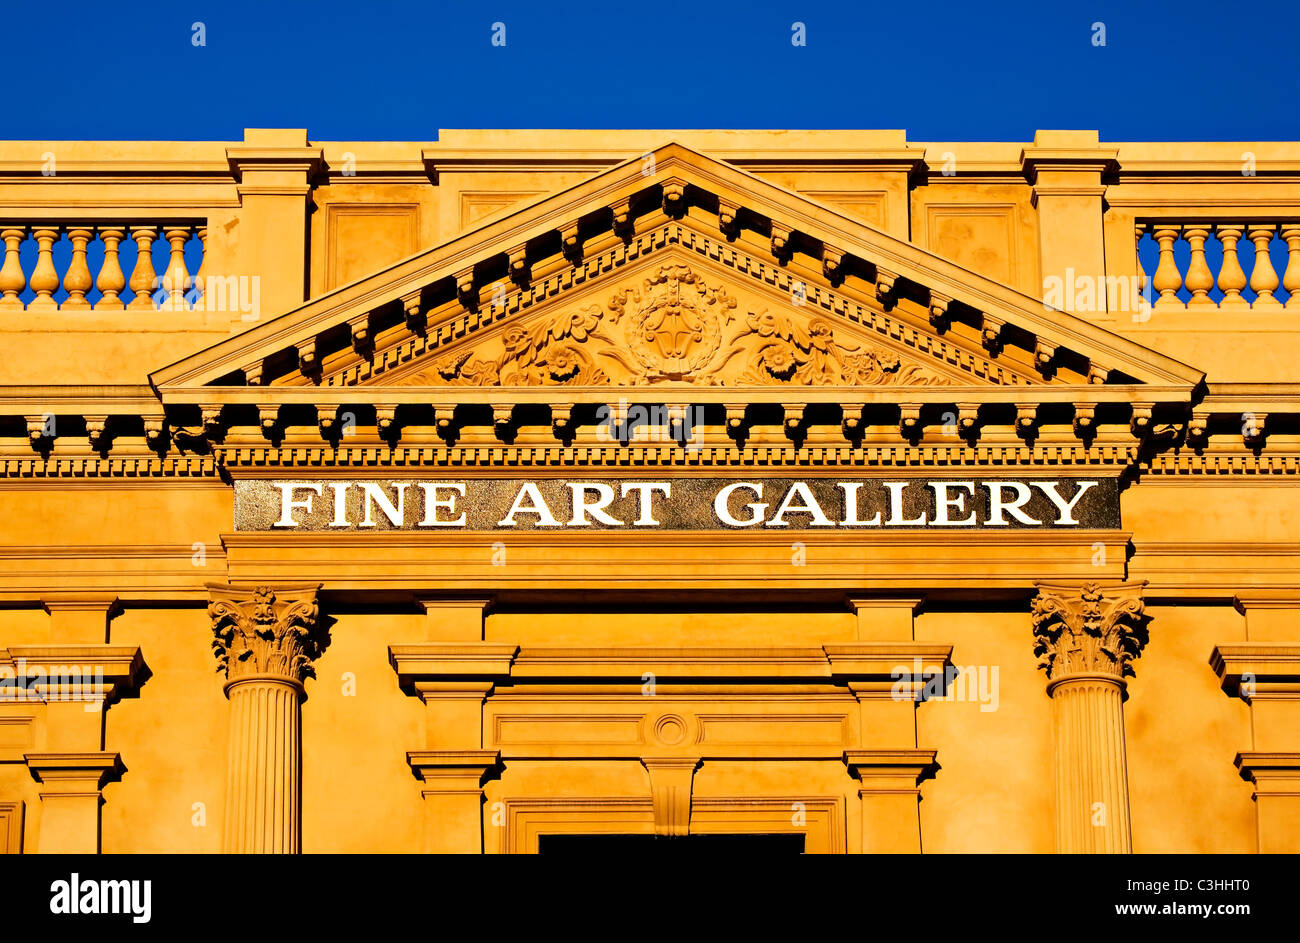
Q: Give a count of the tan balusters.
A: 13